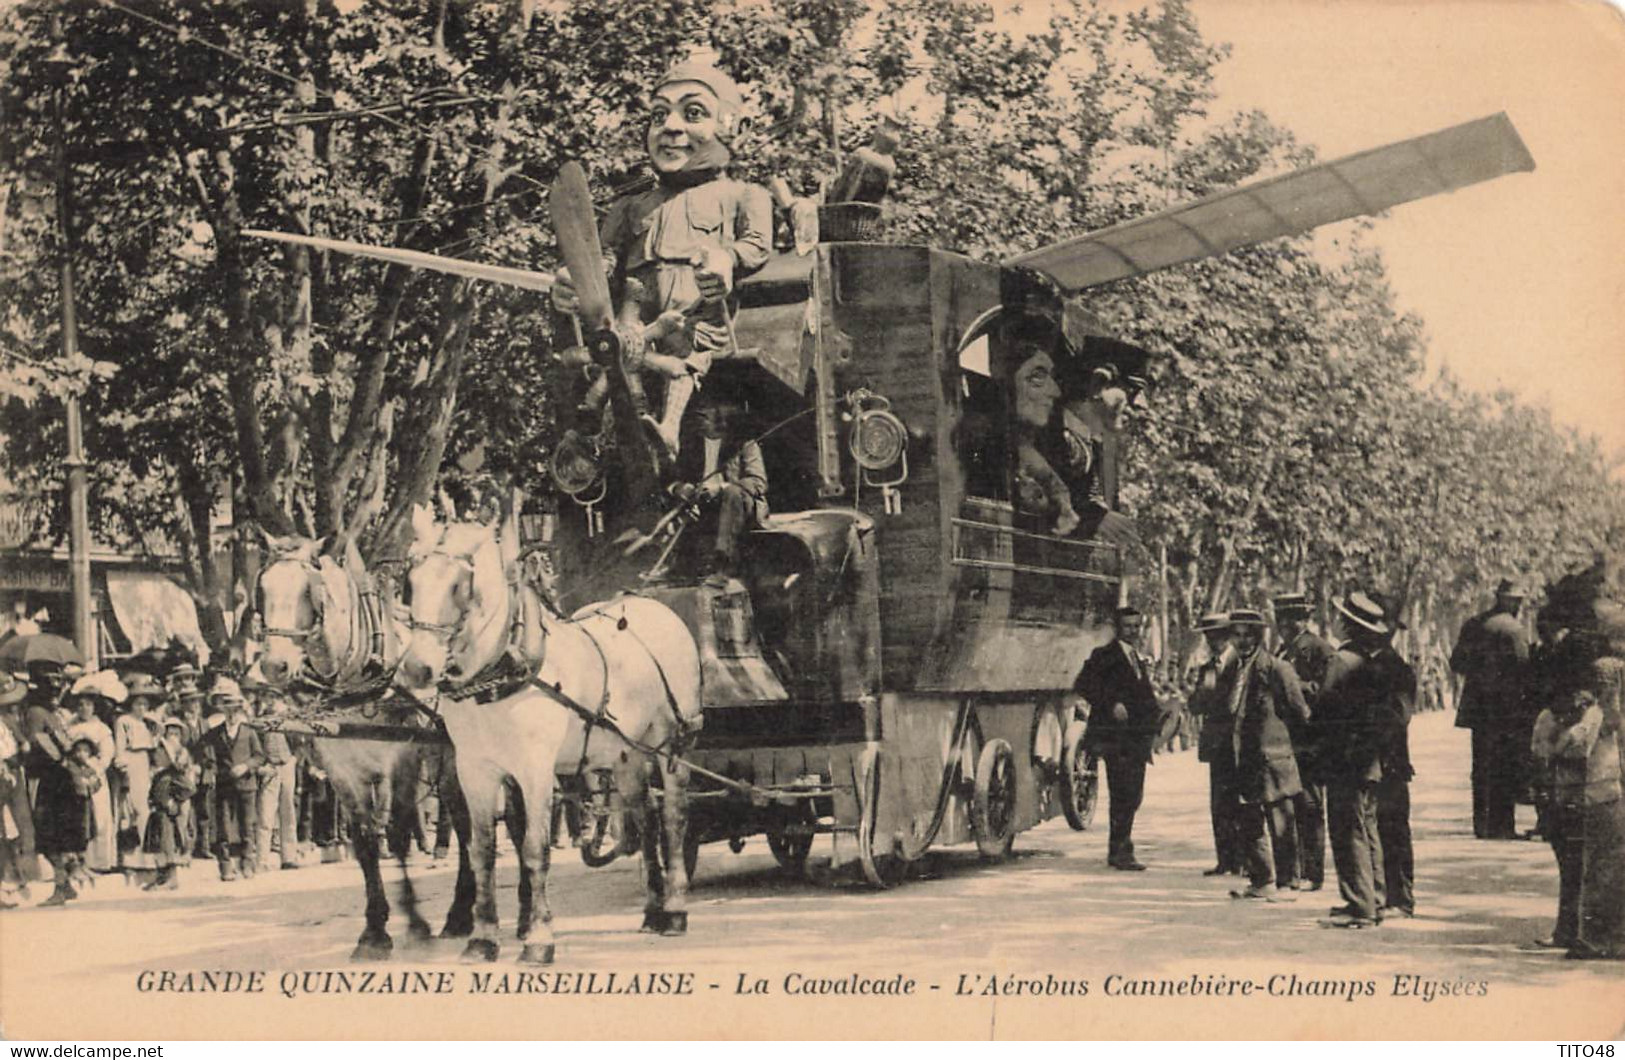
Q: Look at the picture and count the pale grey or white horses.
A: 2